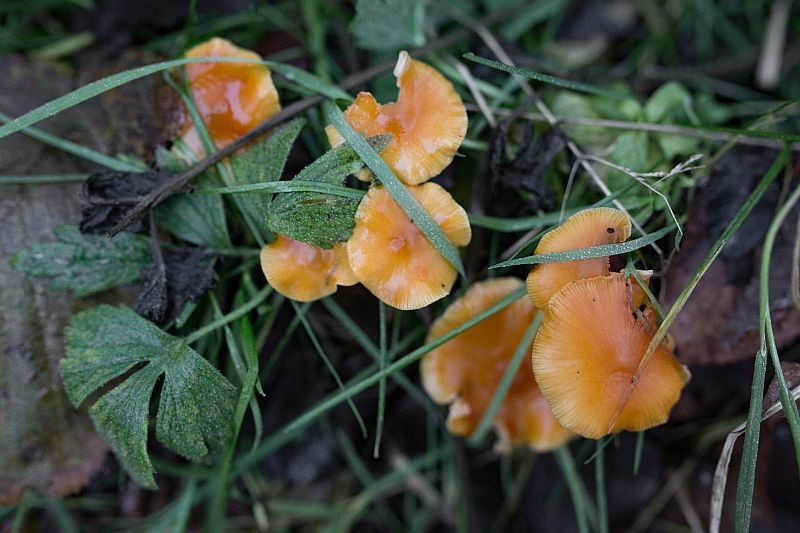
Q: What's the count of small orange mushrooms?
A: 7